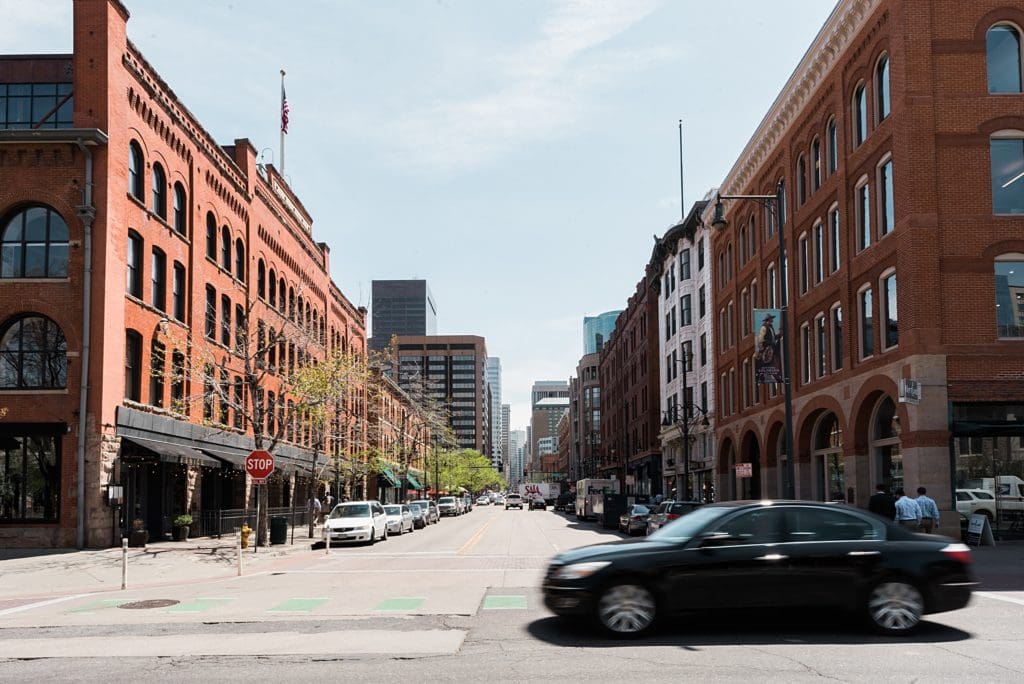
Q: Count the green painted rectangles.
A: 5